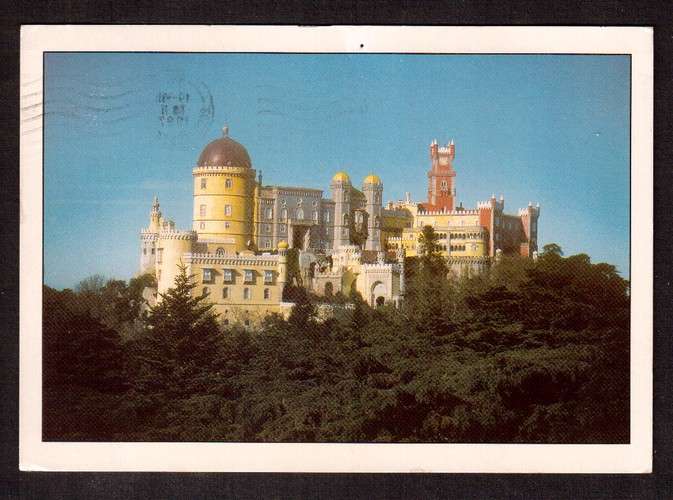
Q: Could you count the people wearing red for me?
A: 0